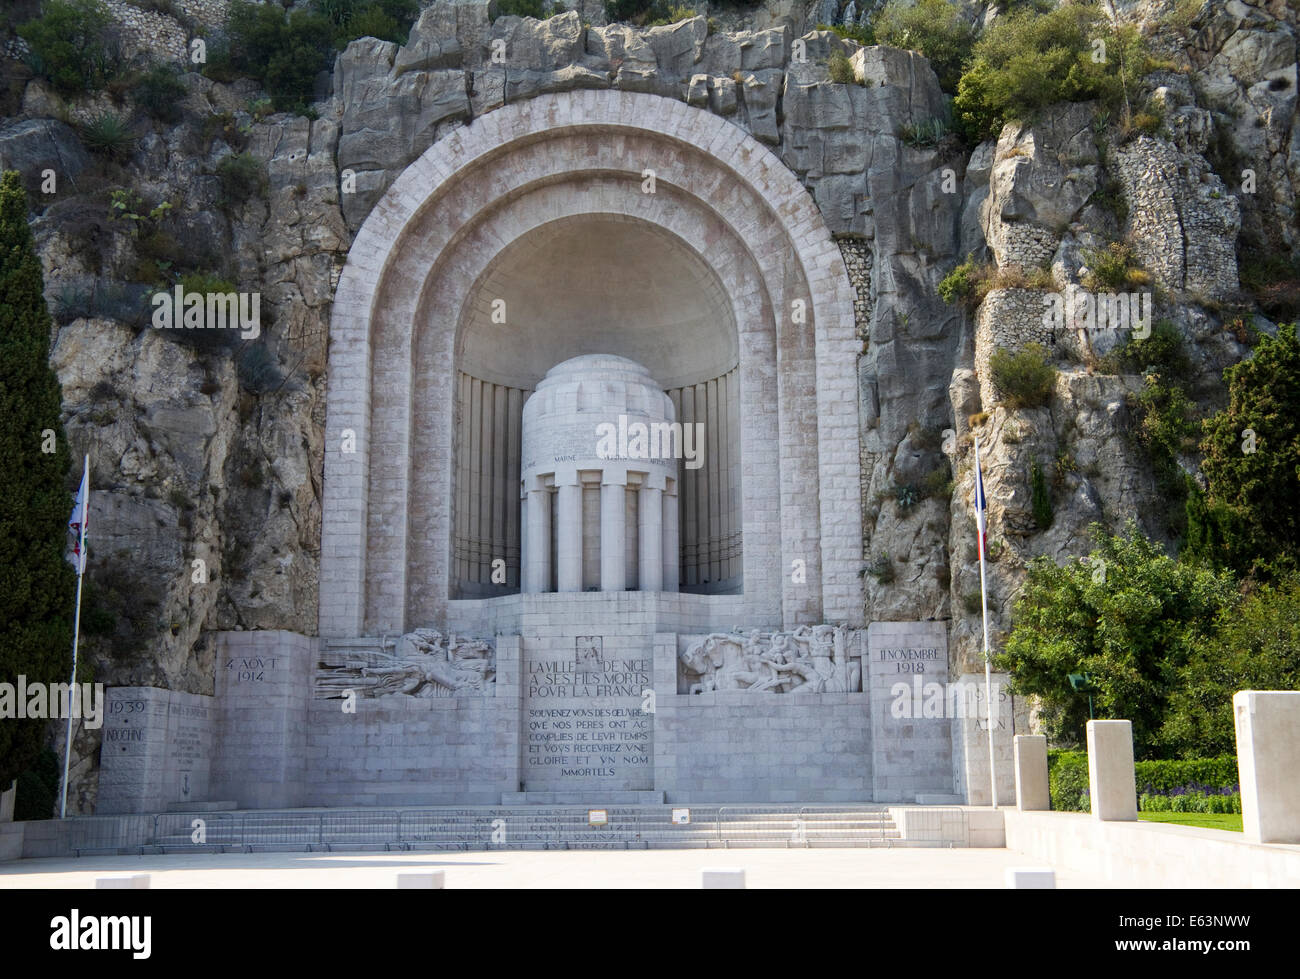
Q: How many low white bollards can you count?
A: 4